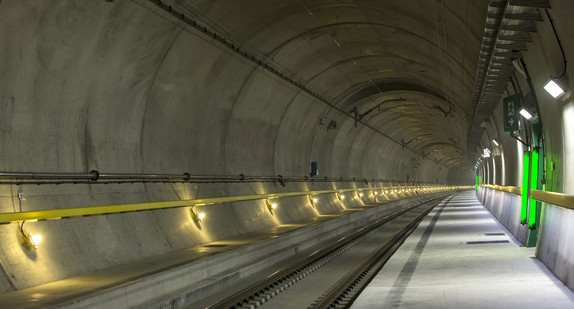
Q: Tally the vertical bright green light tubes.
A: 3